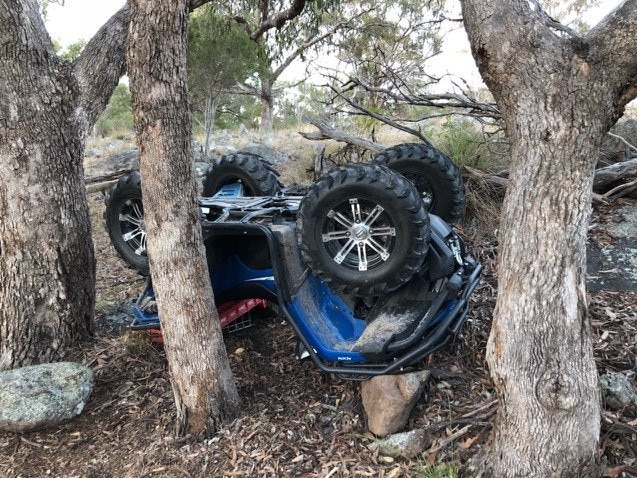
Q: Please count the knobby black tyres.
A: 4